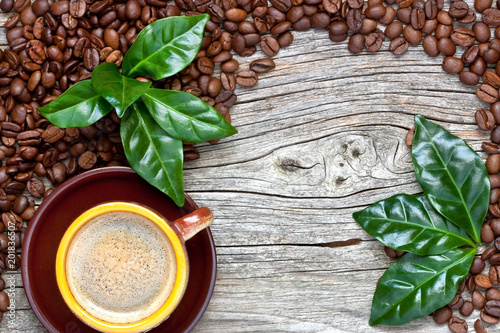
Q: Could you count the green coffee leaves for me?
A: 8